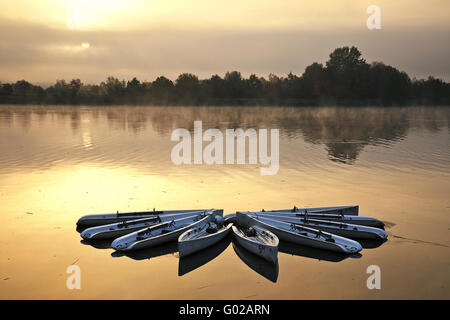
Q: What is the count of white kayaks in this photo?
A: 9